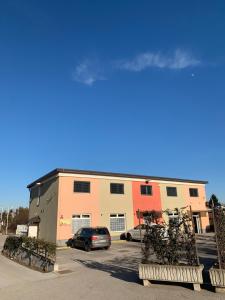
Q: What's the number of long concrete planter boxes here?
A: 2